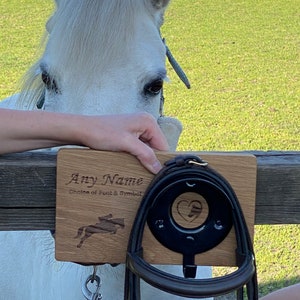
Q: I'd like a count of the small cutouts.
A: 4